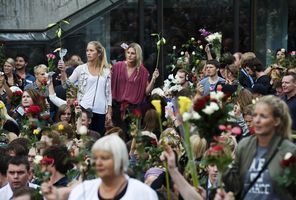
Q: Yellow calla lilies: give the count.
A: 2